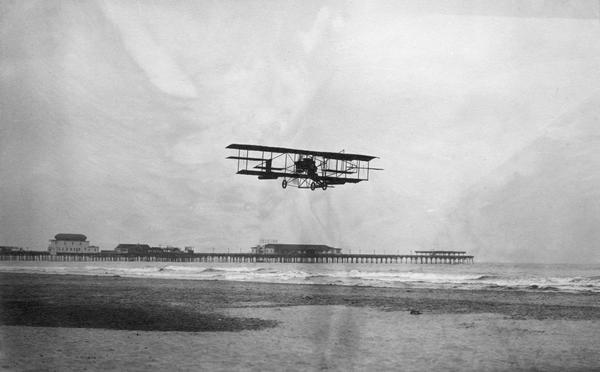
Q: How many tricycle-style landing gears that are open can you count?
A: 3